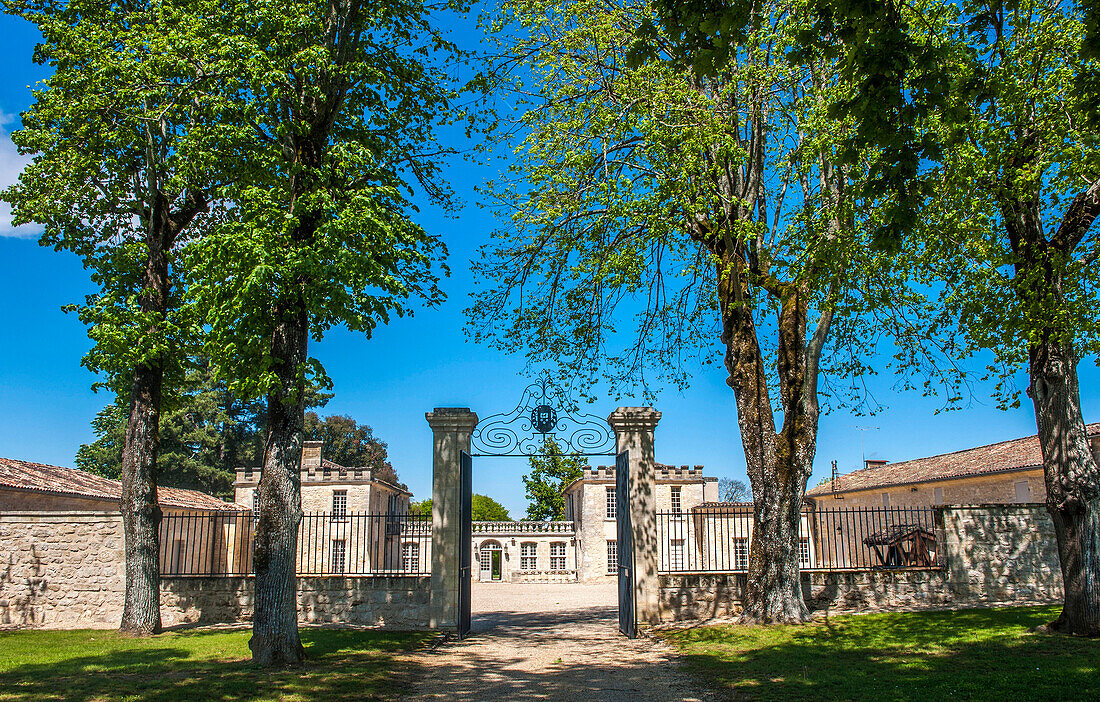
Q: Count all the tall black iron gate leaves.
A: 2